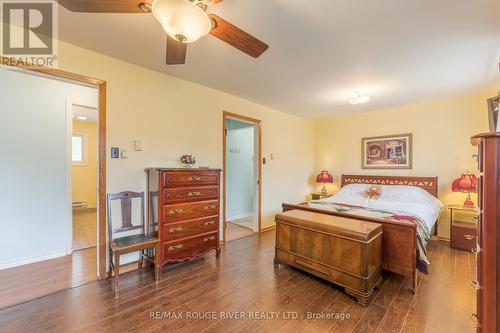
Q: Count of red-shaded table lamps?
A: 2